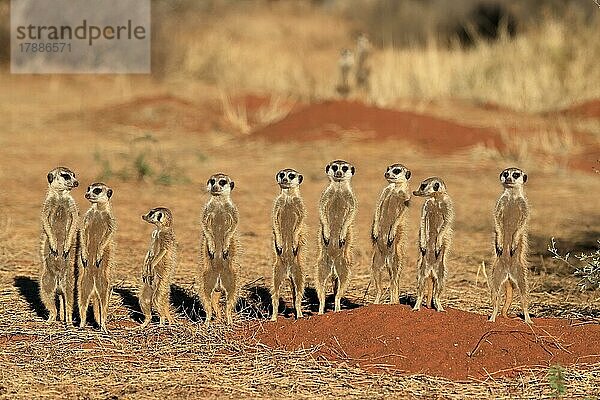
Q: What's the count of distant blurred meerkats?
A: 2